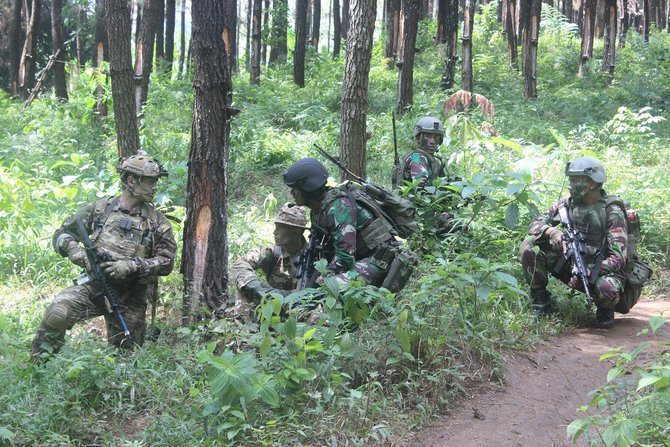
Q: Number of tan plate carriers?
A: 1